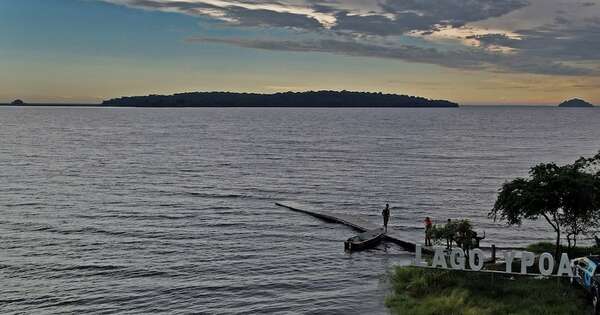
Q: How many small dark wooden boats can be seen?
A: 1